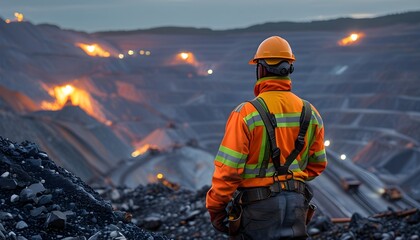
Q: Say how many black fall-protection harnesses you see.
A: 1